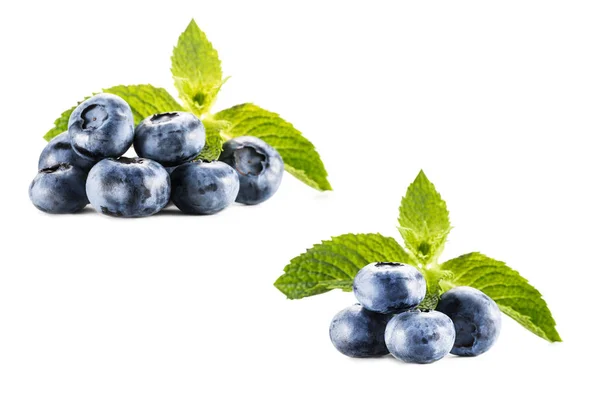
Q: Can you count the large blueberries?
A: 11